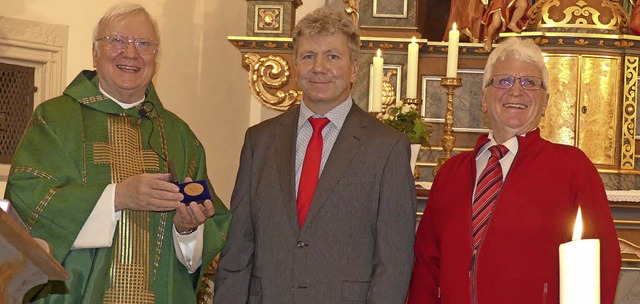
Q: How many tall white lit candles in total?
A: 4